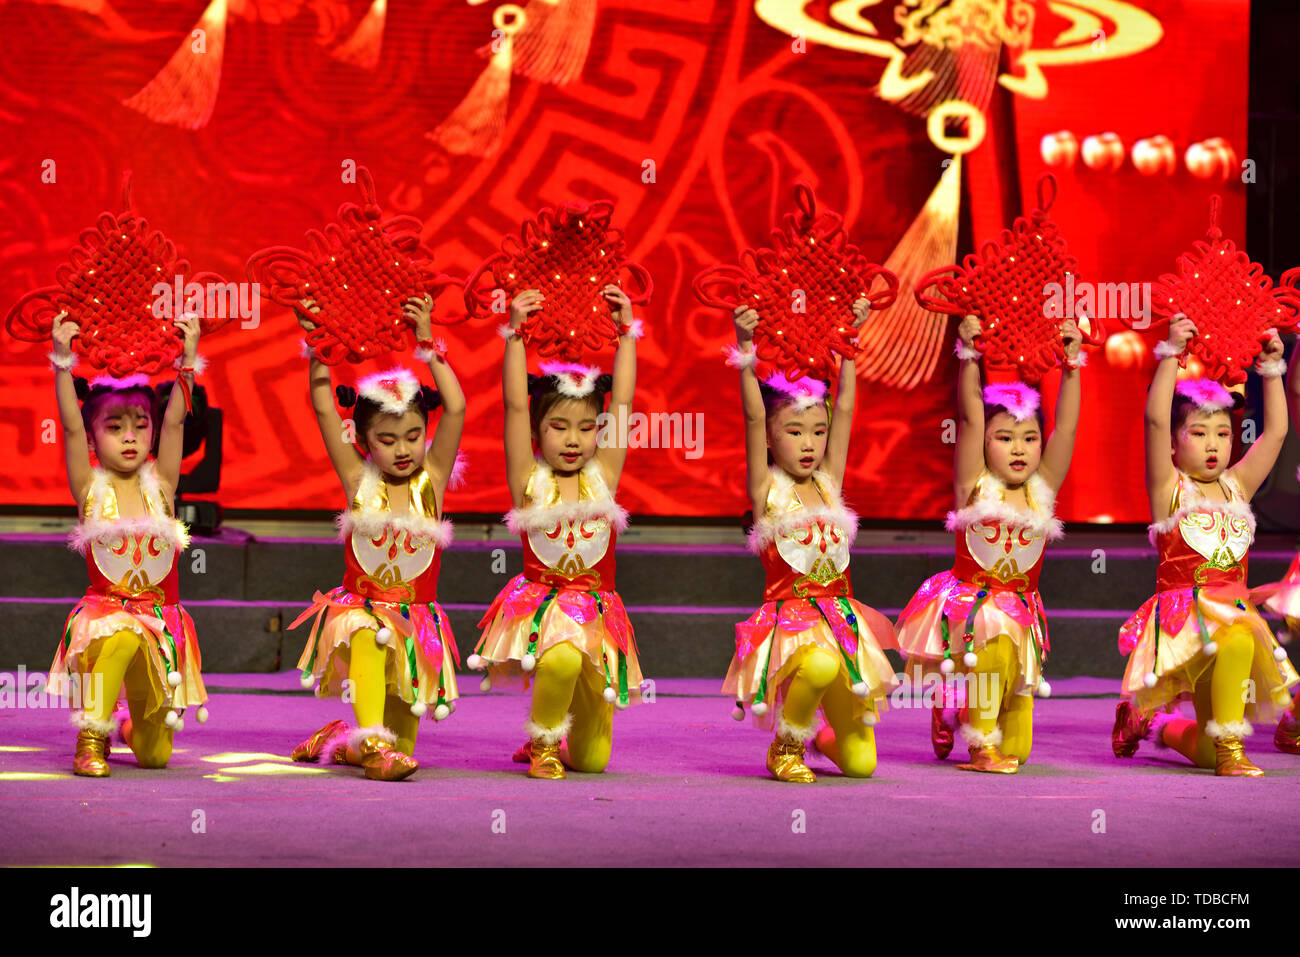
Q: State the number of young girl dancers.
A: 6